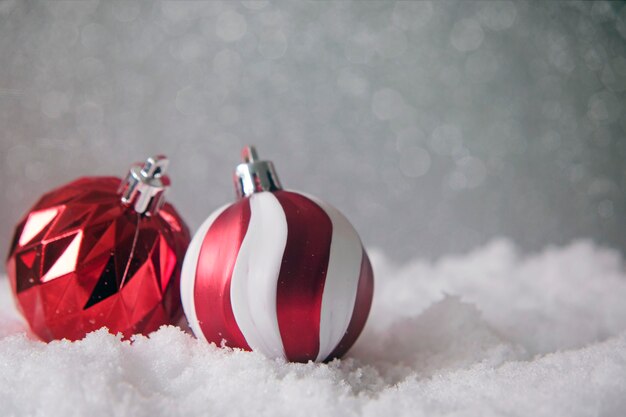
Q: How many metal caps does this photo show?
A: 2